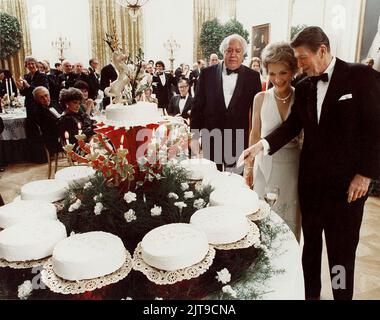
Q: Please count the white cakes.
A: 11